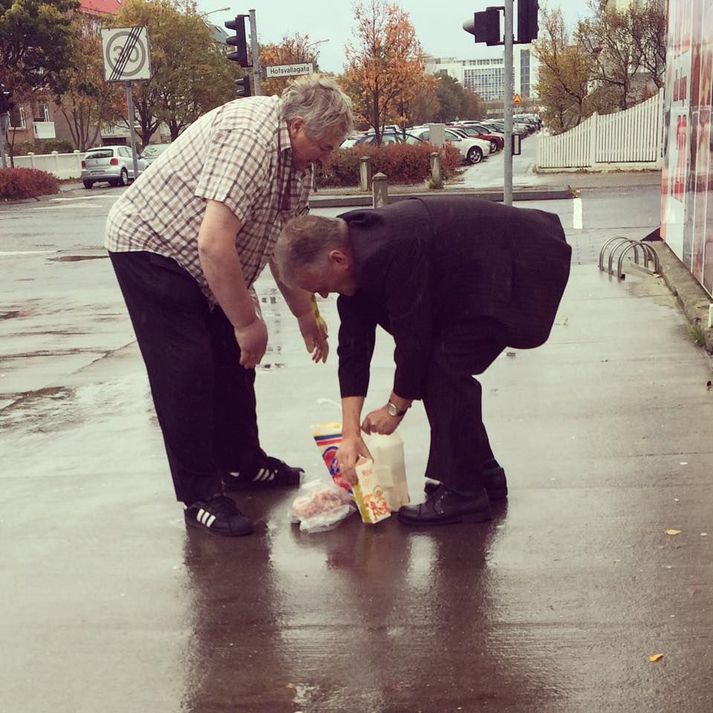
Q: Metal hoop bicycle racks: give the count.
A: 3